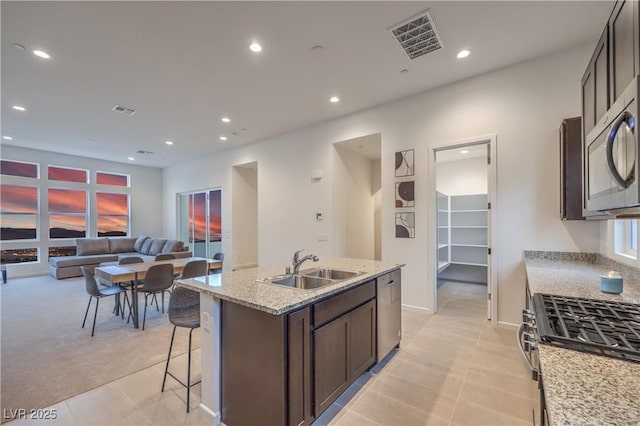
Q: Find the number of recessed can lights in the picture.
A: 11